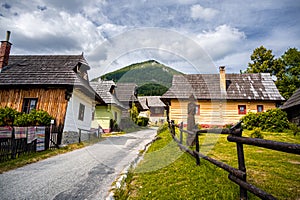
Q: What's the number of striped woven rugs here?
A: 4